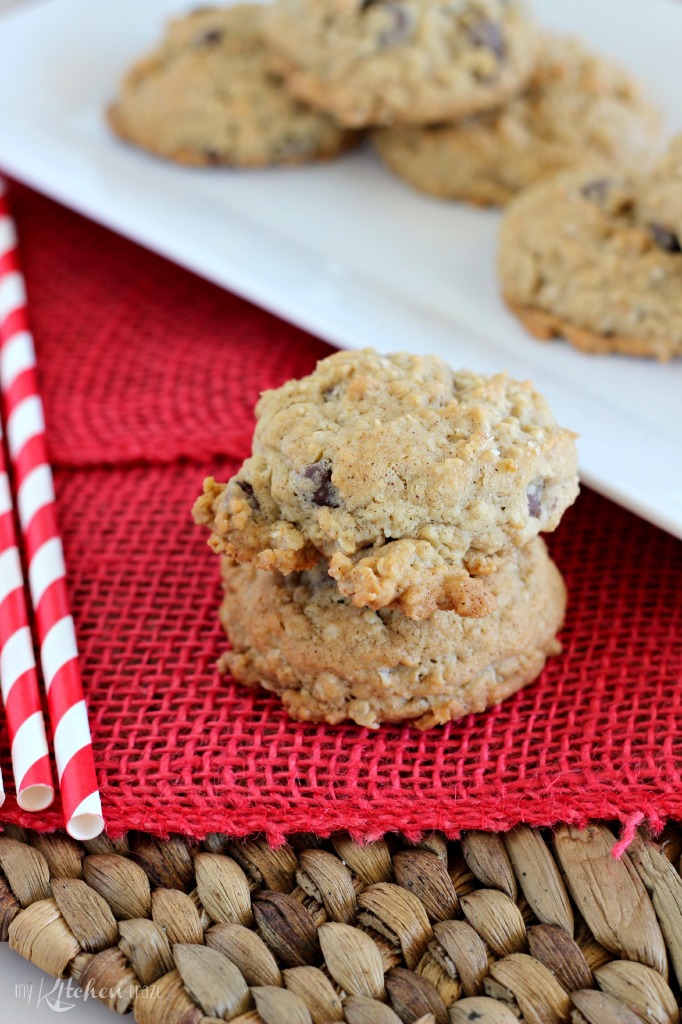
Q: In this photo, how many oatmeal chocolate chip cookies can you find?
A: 6